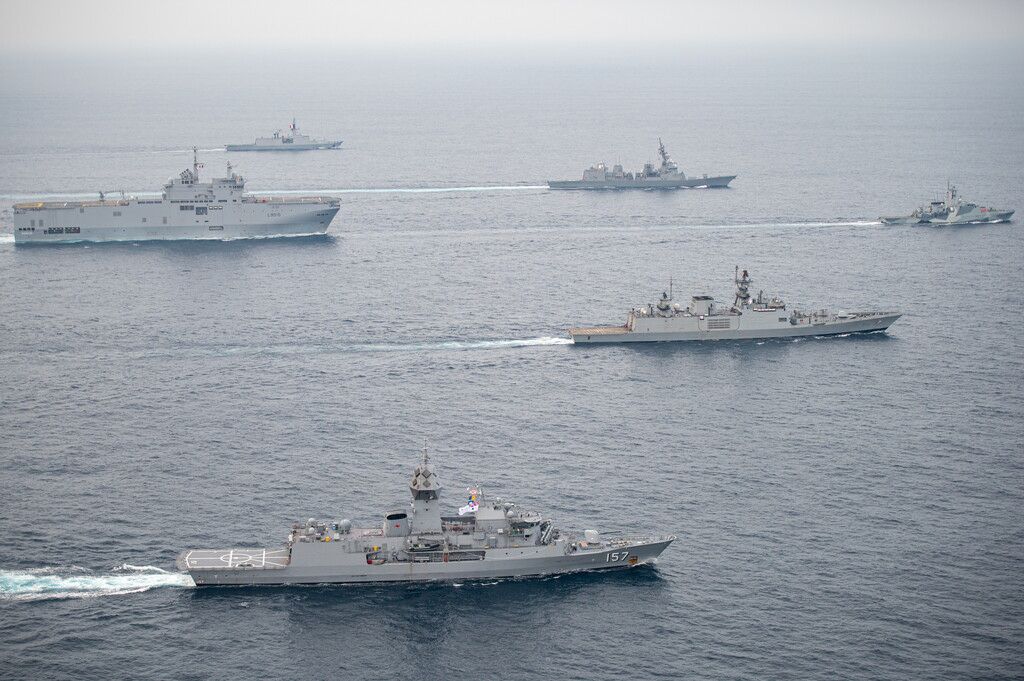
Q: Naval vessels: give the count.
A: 6